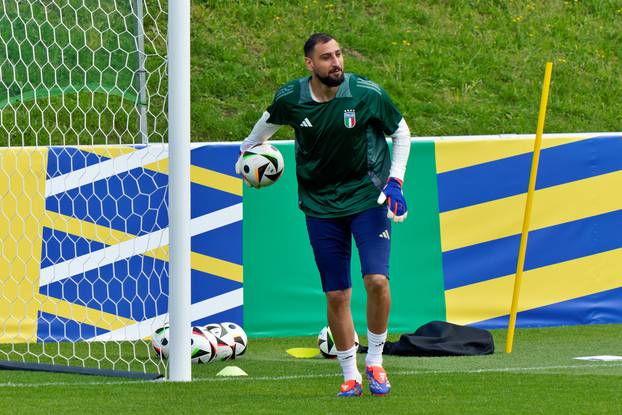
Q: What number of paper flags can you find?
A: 0